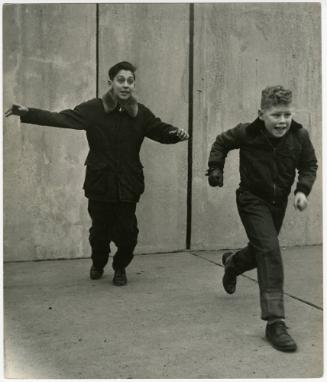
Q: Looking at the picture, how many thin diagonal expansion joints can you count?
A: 1